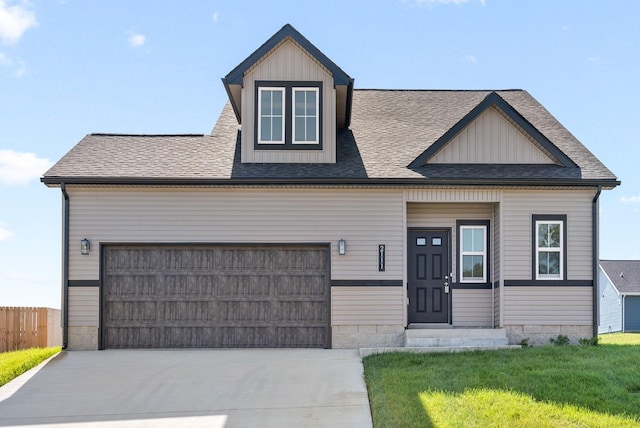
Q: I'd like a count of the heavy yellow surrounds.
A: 0